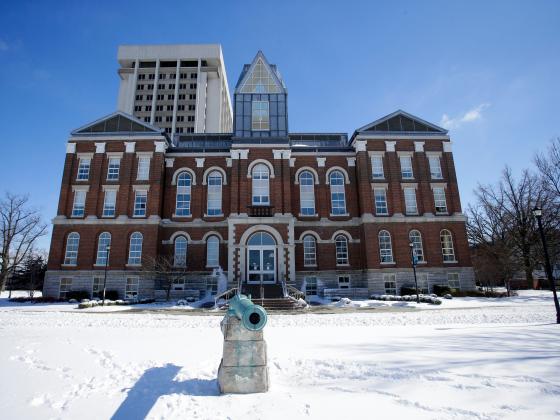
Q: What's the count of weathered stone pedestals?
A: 1